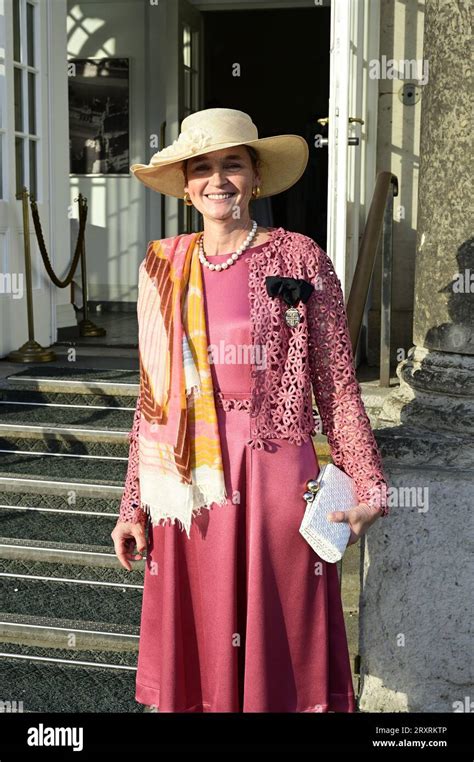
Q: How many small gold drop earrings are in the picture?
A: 2